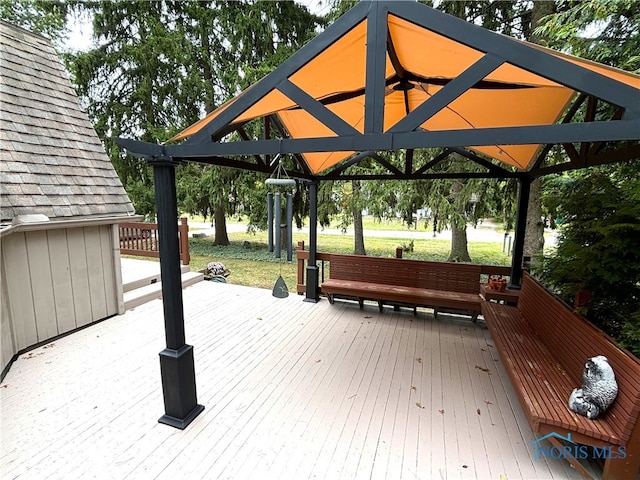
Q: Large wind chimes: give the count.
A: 1